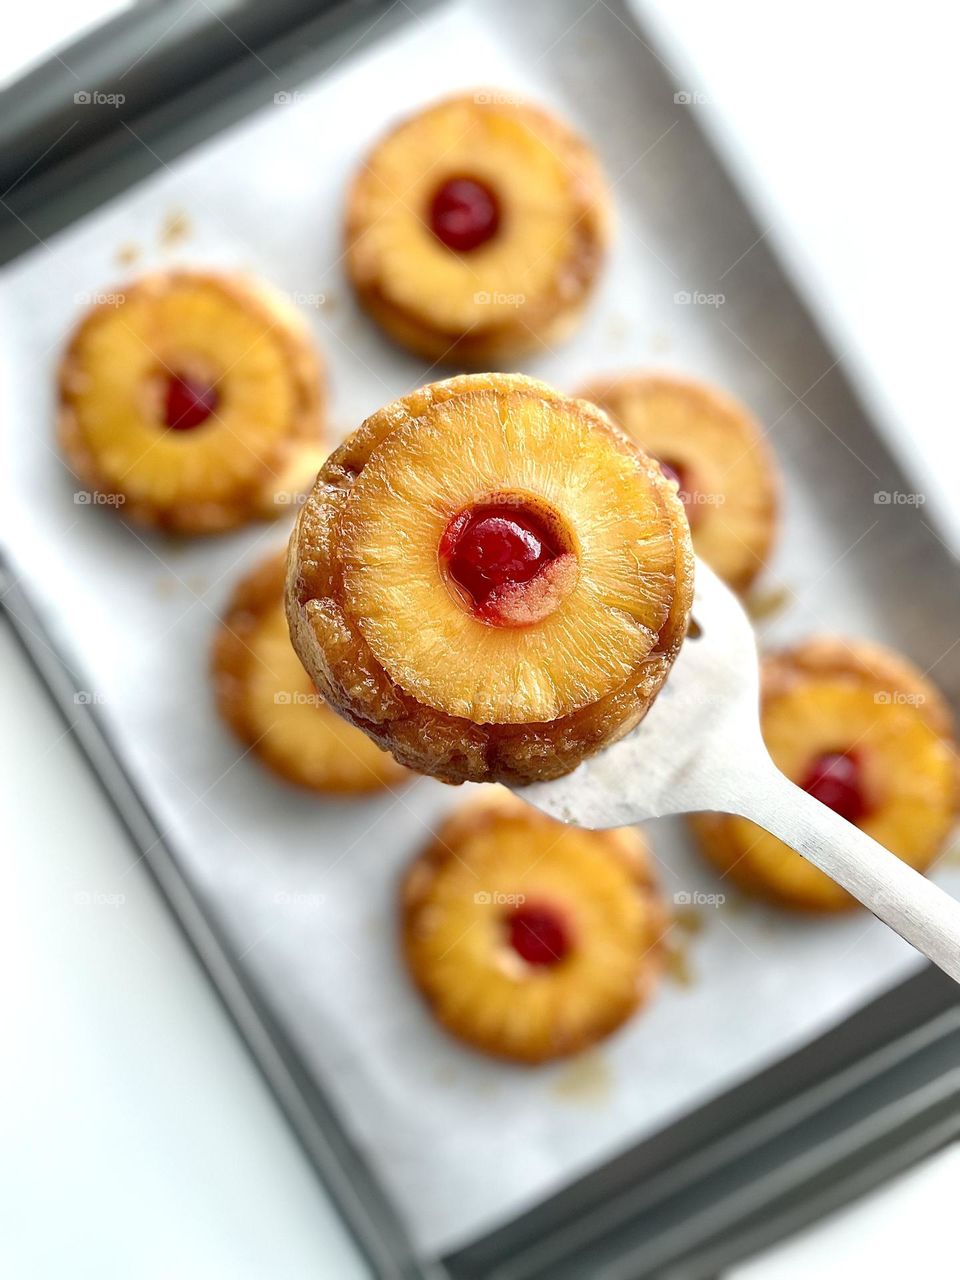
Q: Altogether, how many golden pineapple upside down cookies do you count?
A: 7